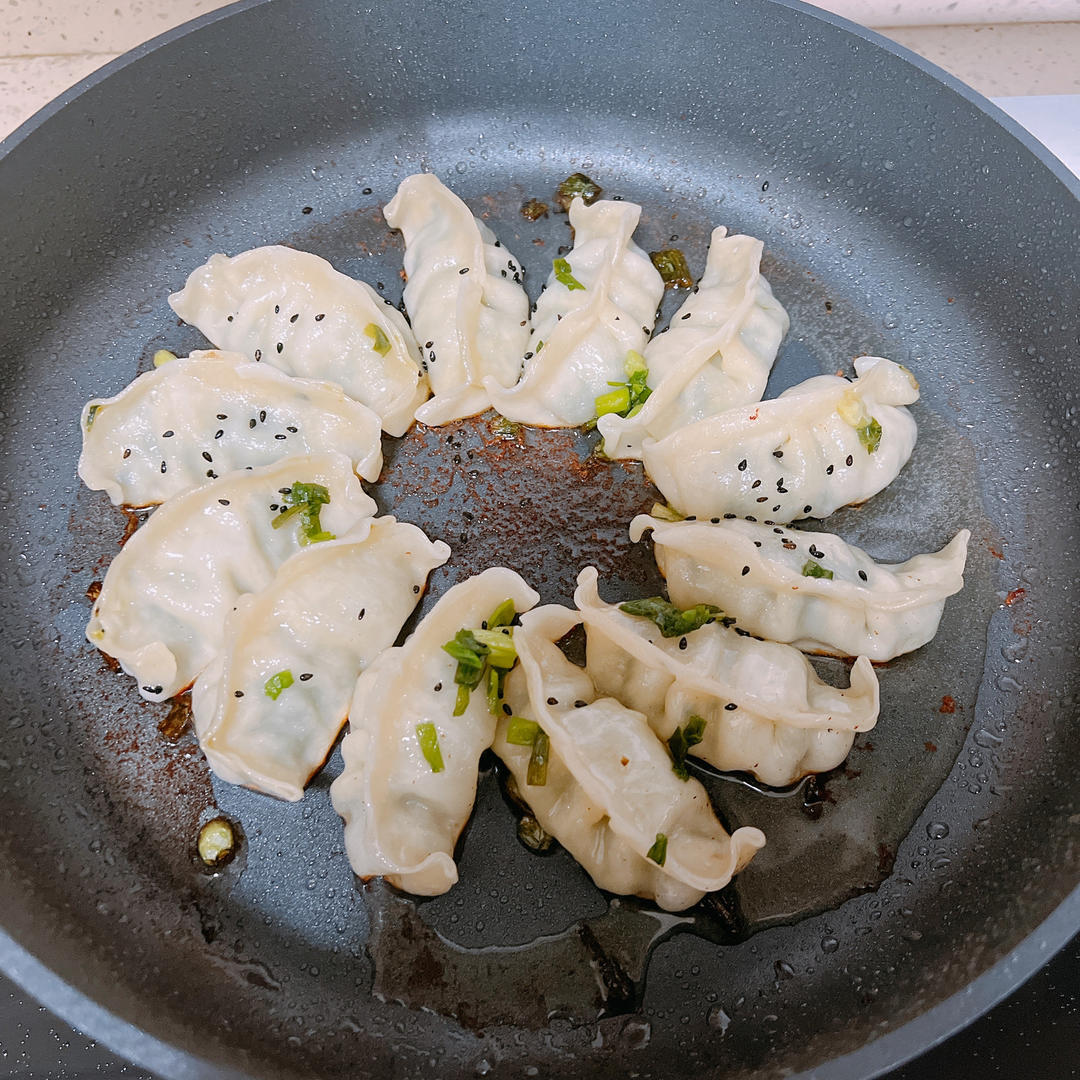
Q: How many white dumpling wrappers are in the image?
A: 12